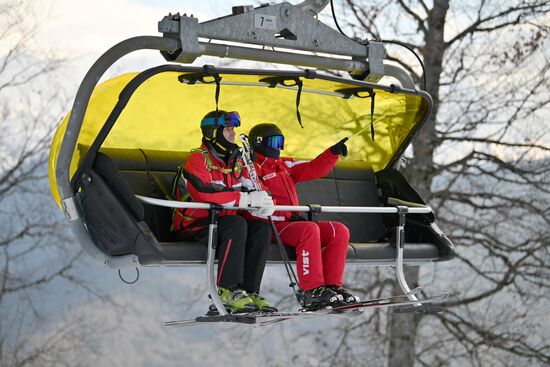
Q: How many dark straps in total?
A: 3